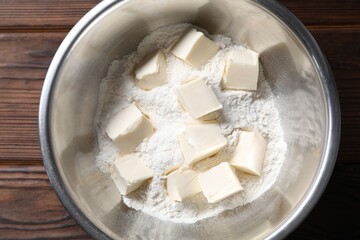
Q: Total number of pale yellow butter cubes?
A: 10